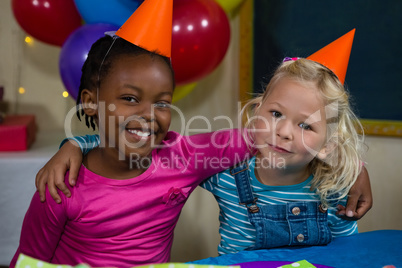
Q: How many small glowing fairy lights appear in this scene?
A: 3